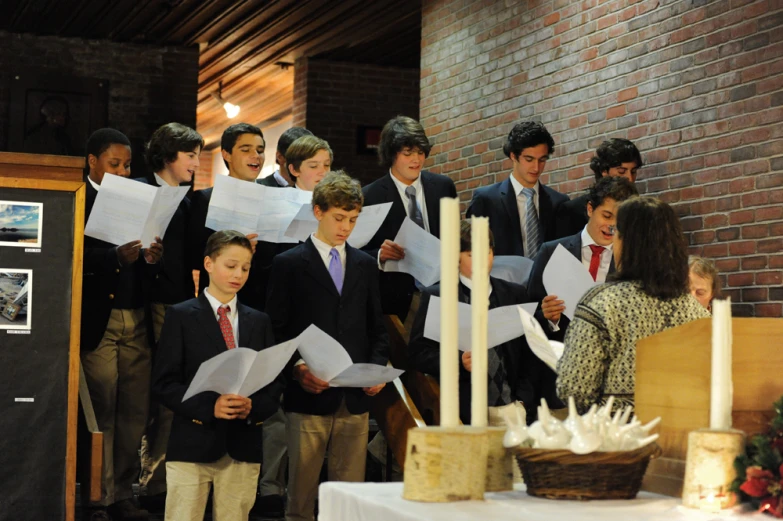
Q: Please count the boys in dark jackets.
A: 12